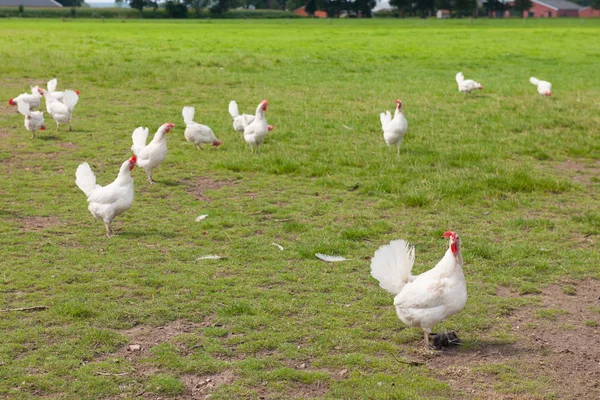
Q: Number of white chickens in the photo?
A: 13